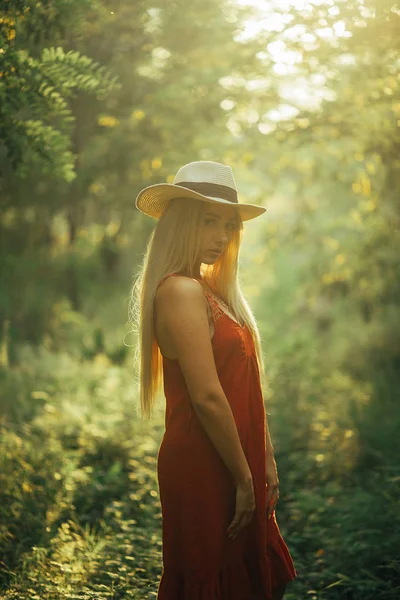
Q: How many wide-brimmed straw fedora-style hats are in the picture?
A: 1